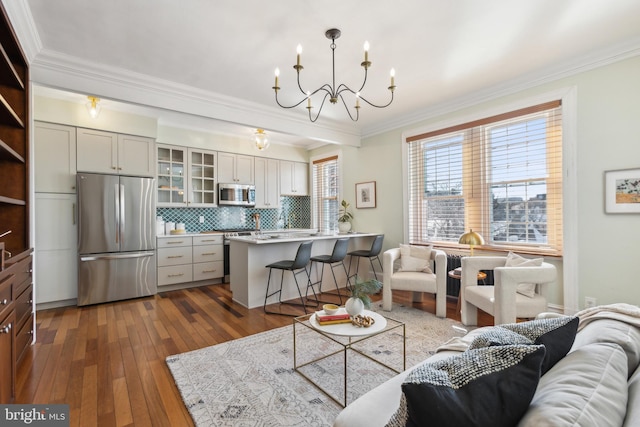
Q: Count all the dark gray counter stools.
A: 3